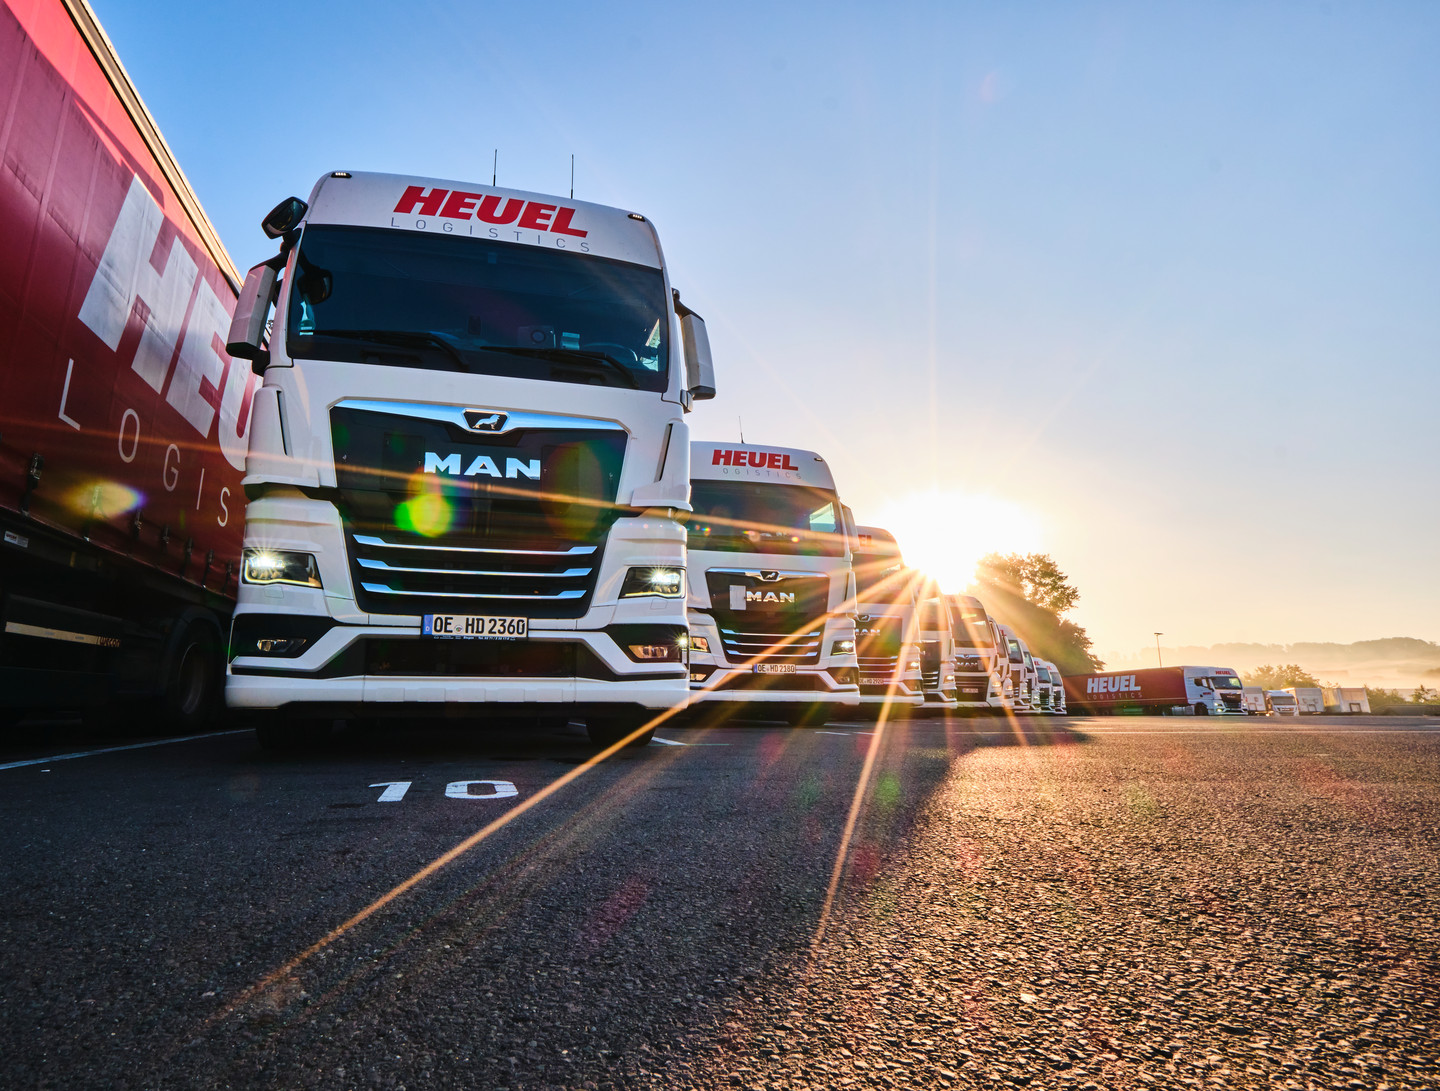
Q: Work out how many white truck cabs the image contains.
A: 12